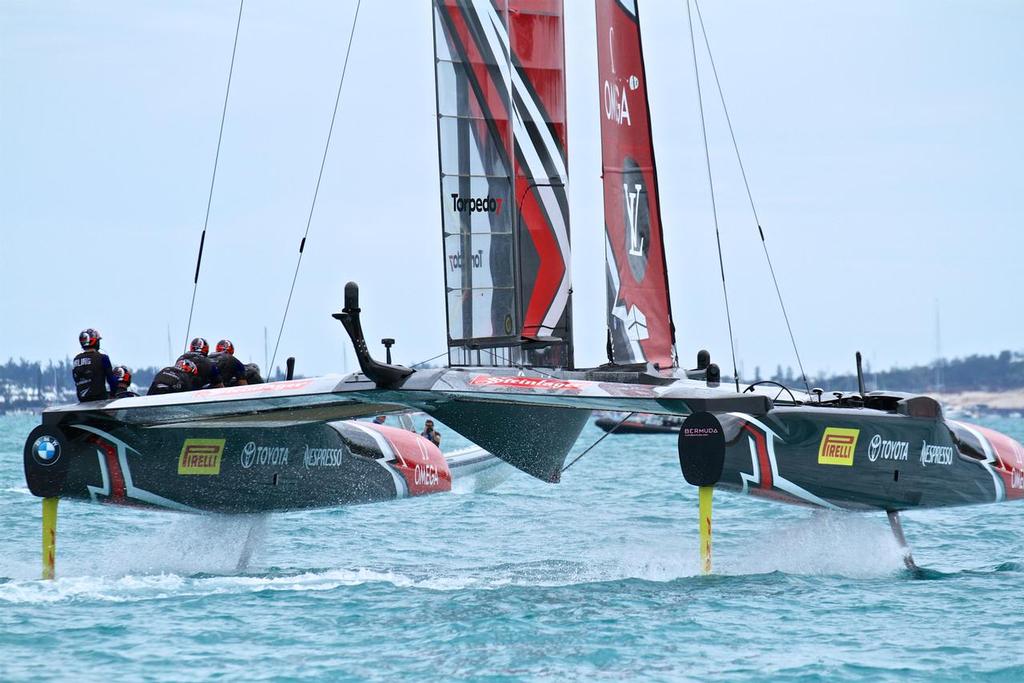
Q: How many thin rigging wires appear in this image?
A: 4